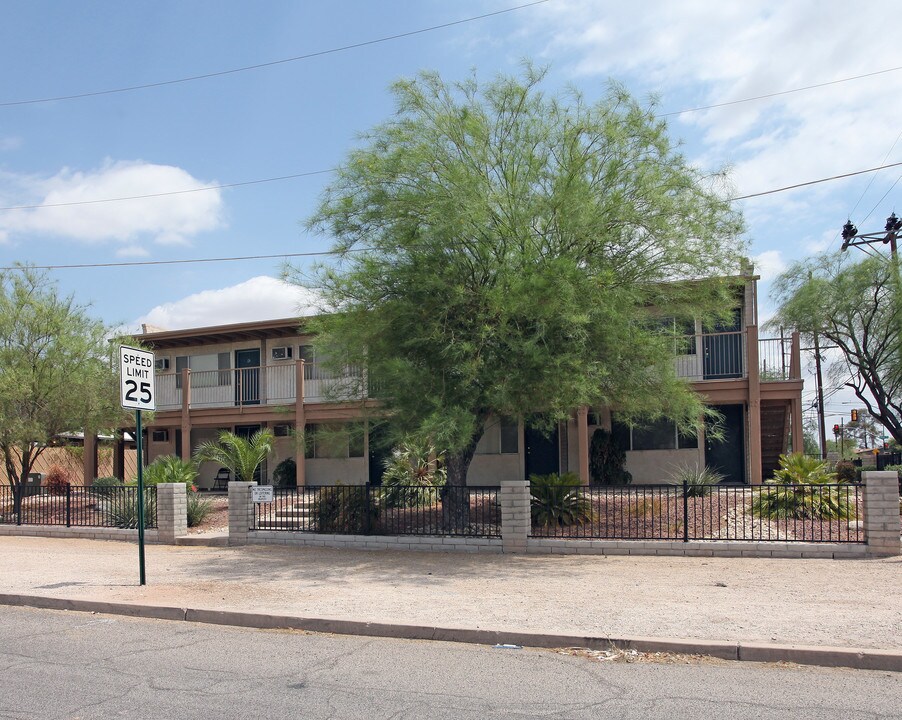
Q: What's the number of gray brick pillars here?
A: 4